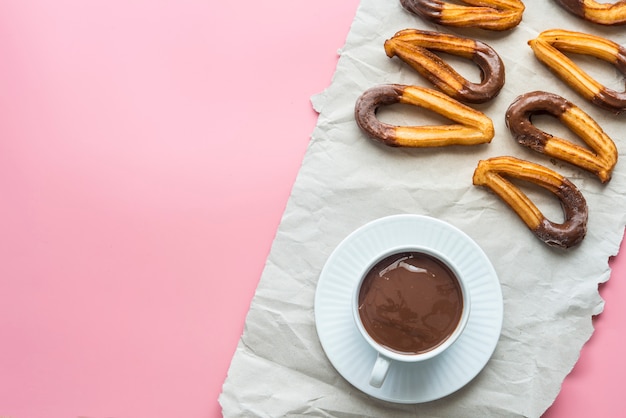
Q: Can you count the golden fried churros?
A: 7